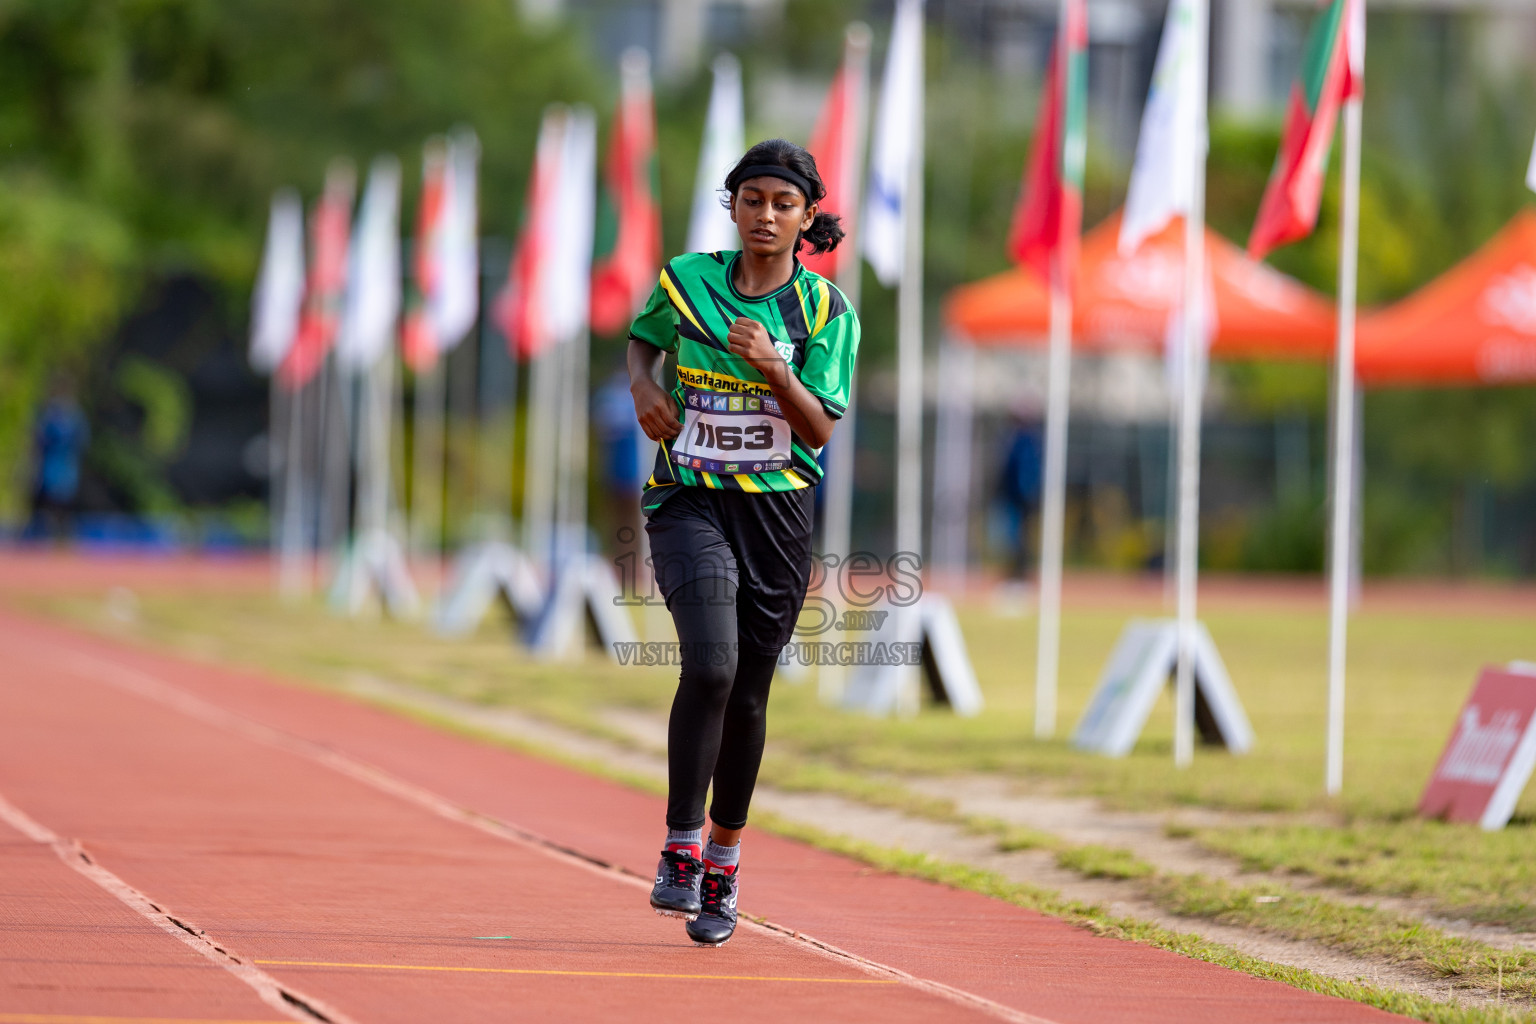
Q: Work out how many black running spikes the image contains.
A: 2